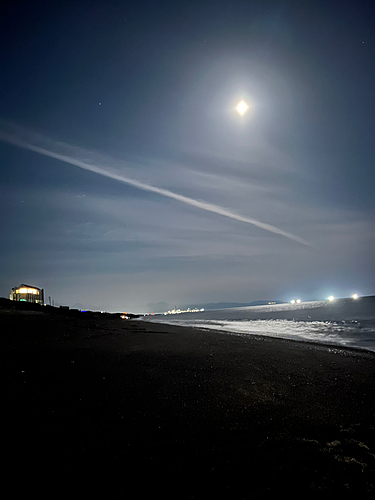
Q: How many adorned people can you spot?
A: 0